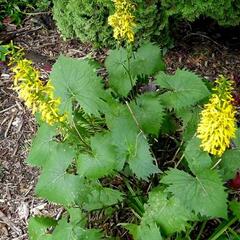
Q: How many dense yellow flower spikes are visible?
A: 3